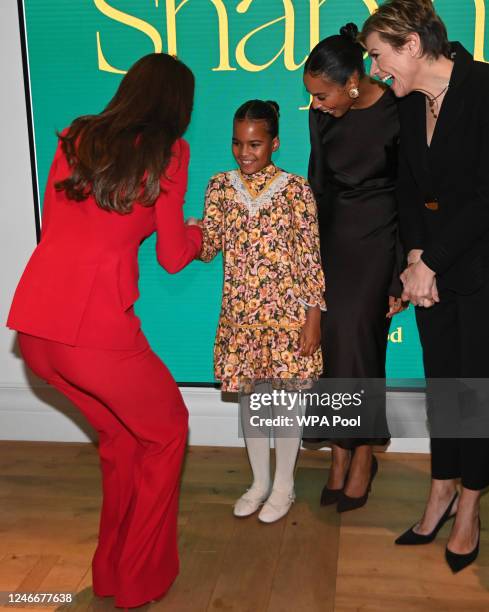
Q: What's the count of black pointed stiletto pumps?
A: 4